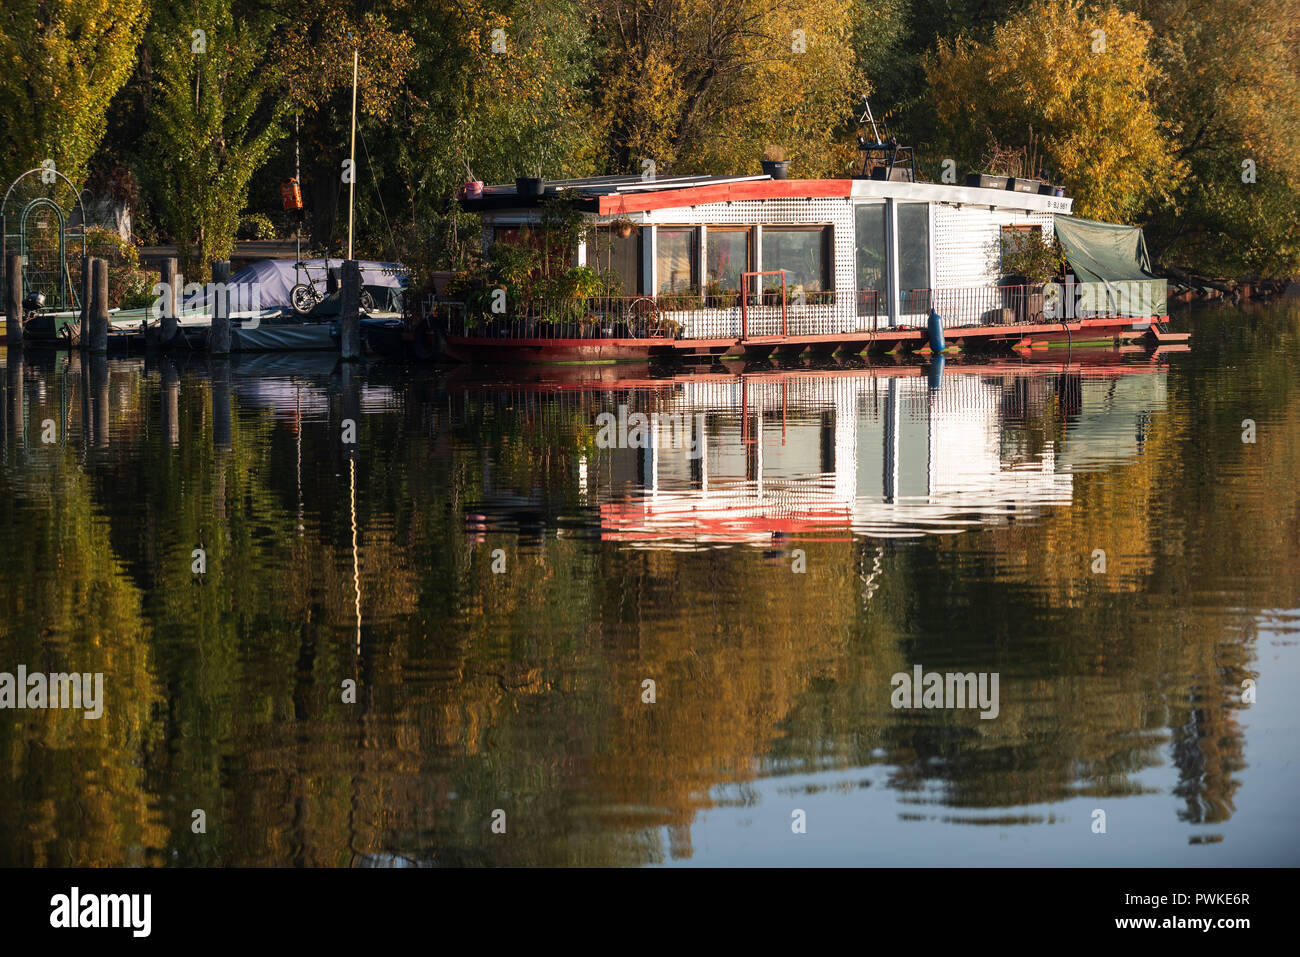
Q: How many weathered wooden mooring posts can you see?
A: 6